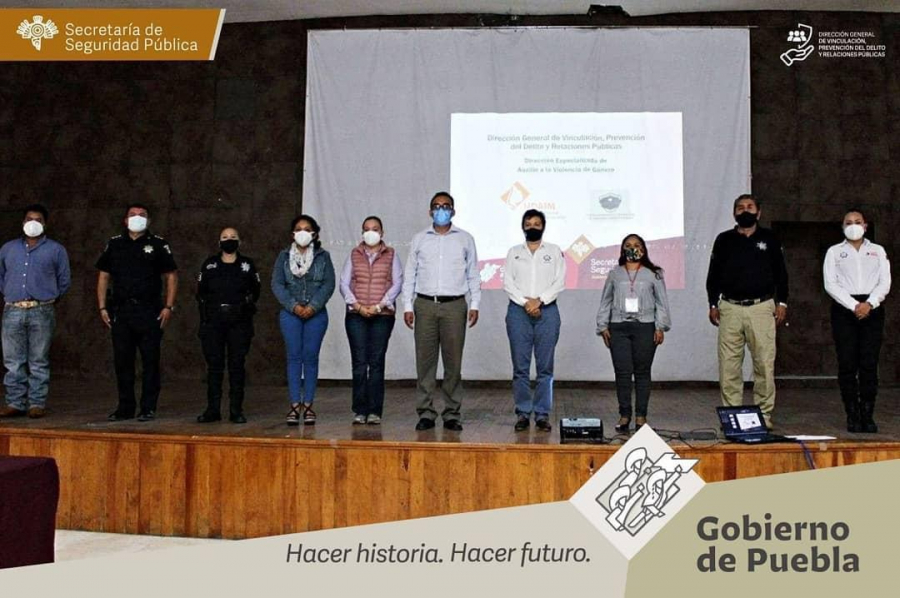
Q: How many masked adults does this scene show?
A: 10